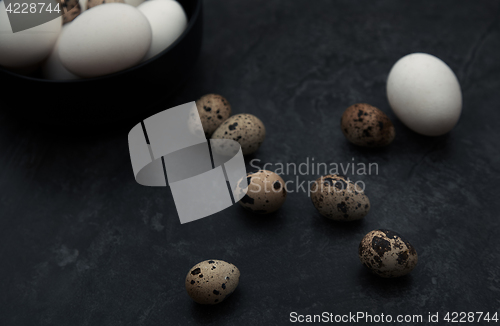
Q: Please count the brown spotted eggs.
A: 9